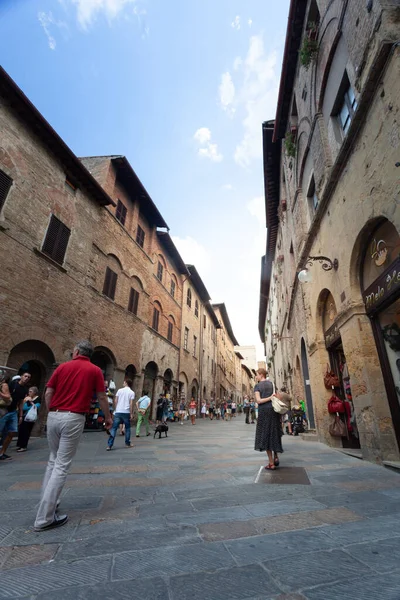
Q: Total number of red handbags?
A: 1